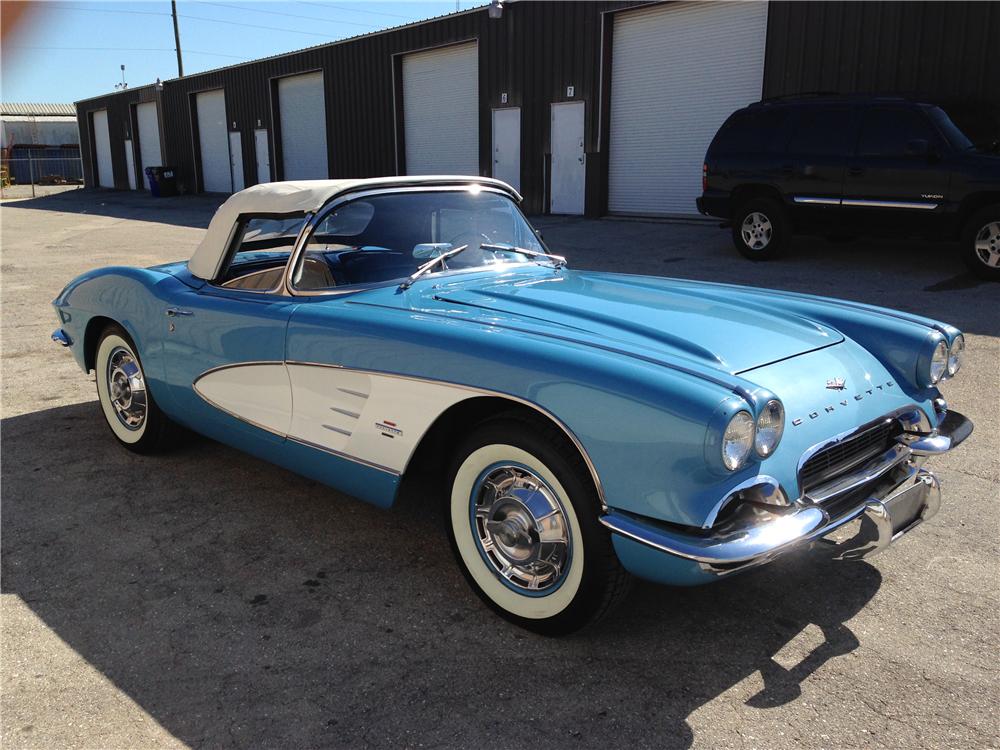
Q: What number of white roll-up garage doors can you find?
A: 6